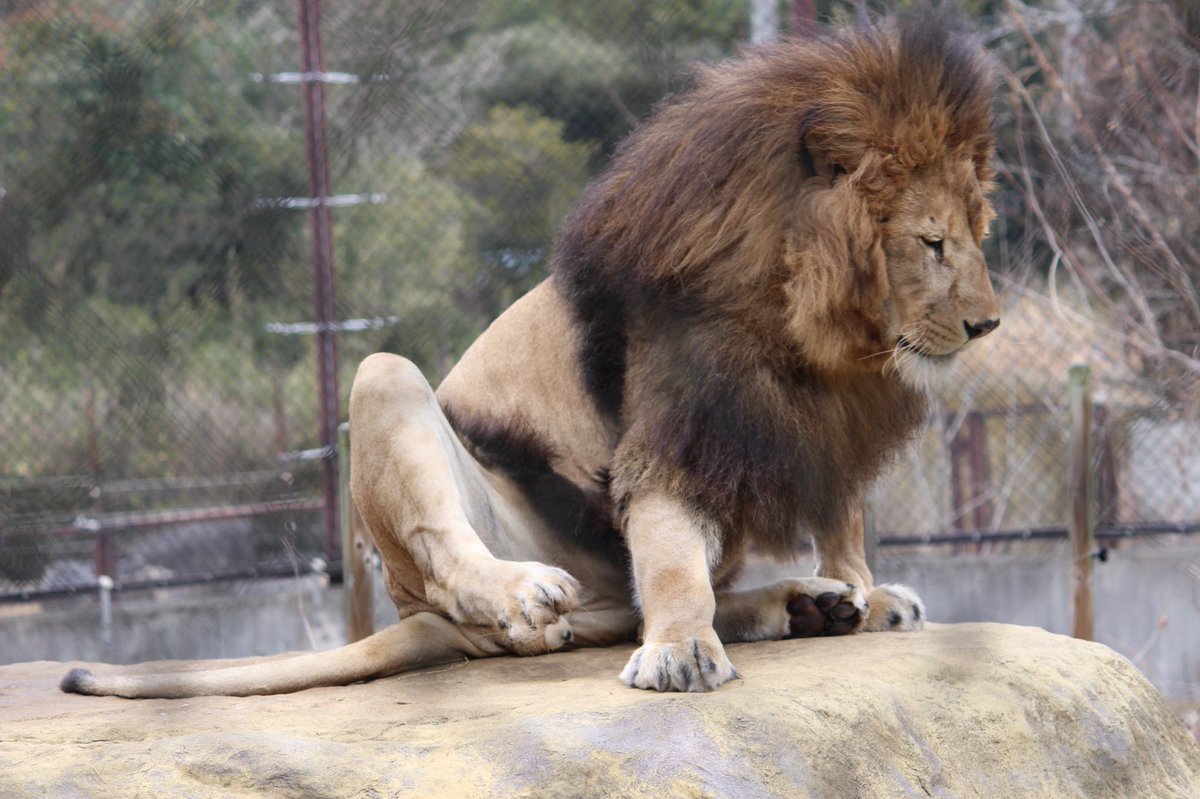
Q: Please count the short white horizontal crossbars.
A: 4